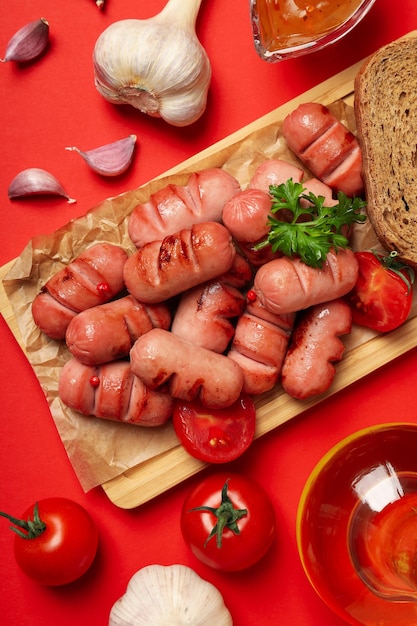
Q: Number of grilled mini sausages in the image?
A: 13